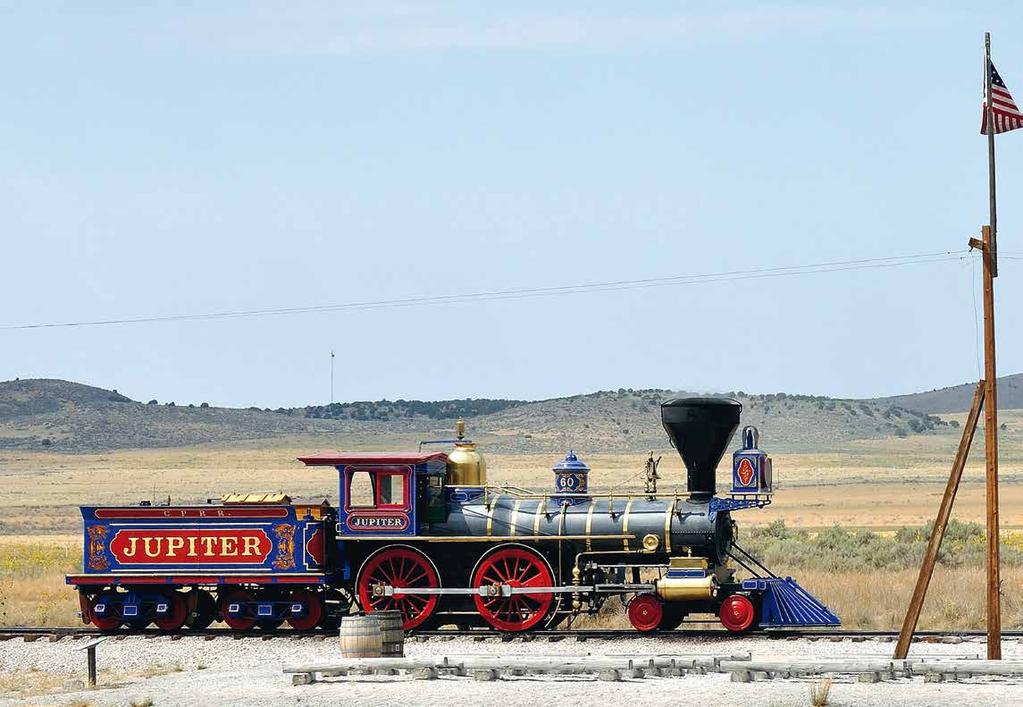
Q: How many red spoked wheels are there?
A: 2